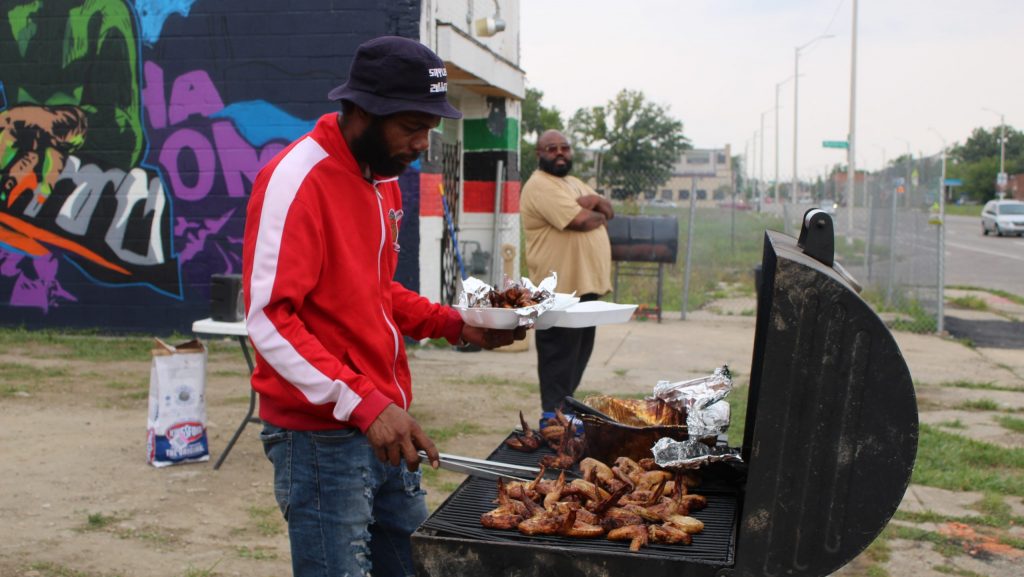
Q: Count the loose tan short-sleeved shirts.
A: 1